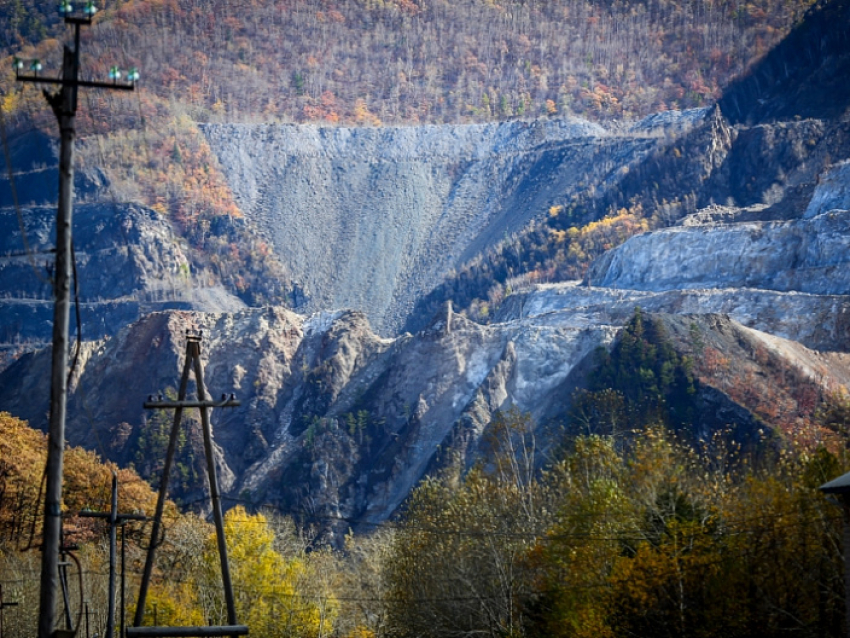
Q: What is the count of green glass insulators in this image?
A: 6